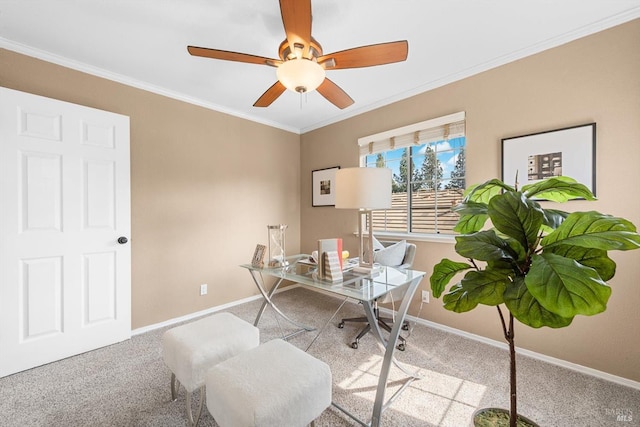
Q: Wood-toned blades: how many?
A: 5